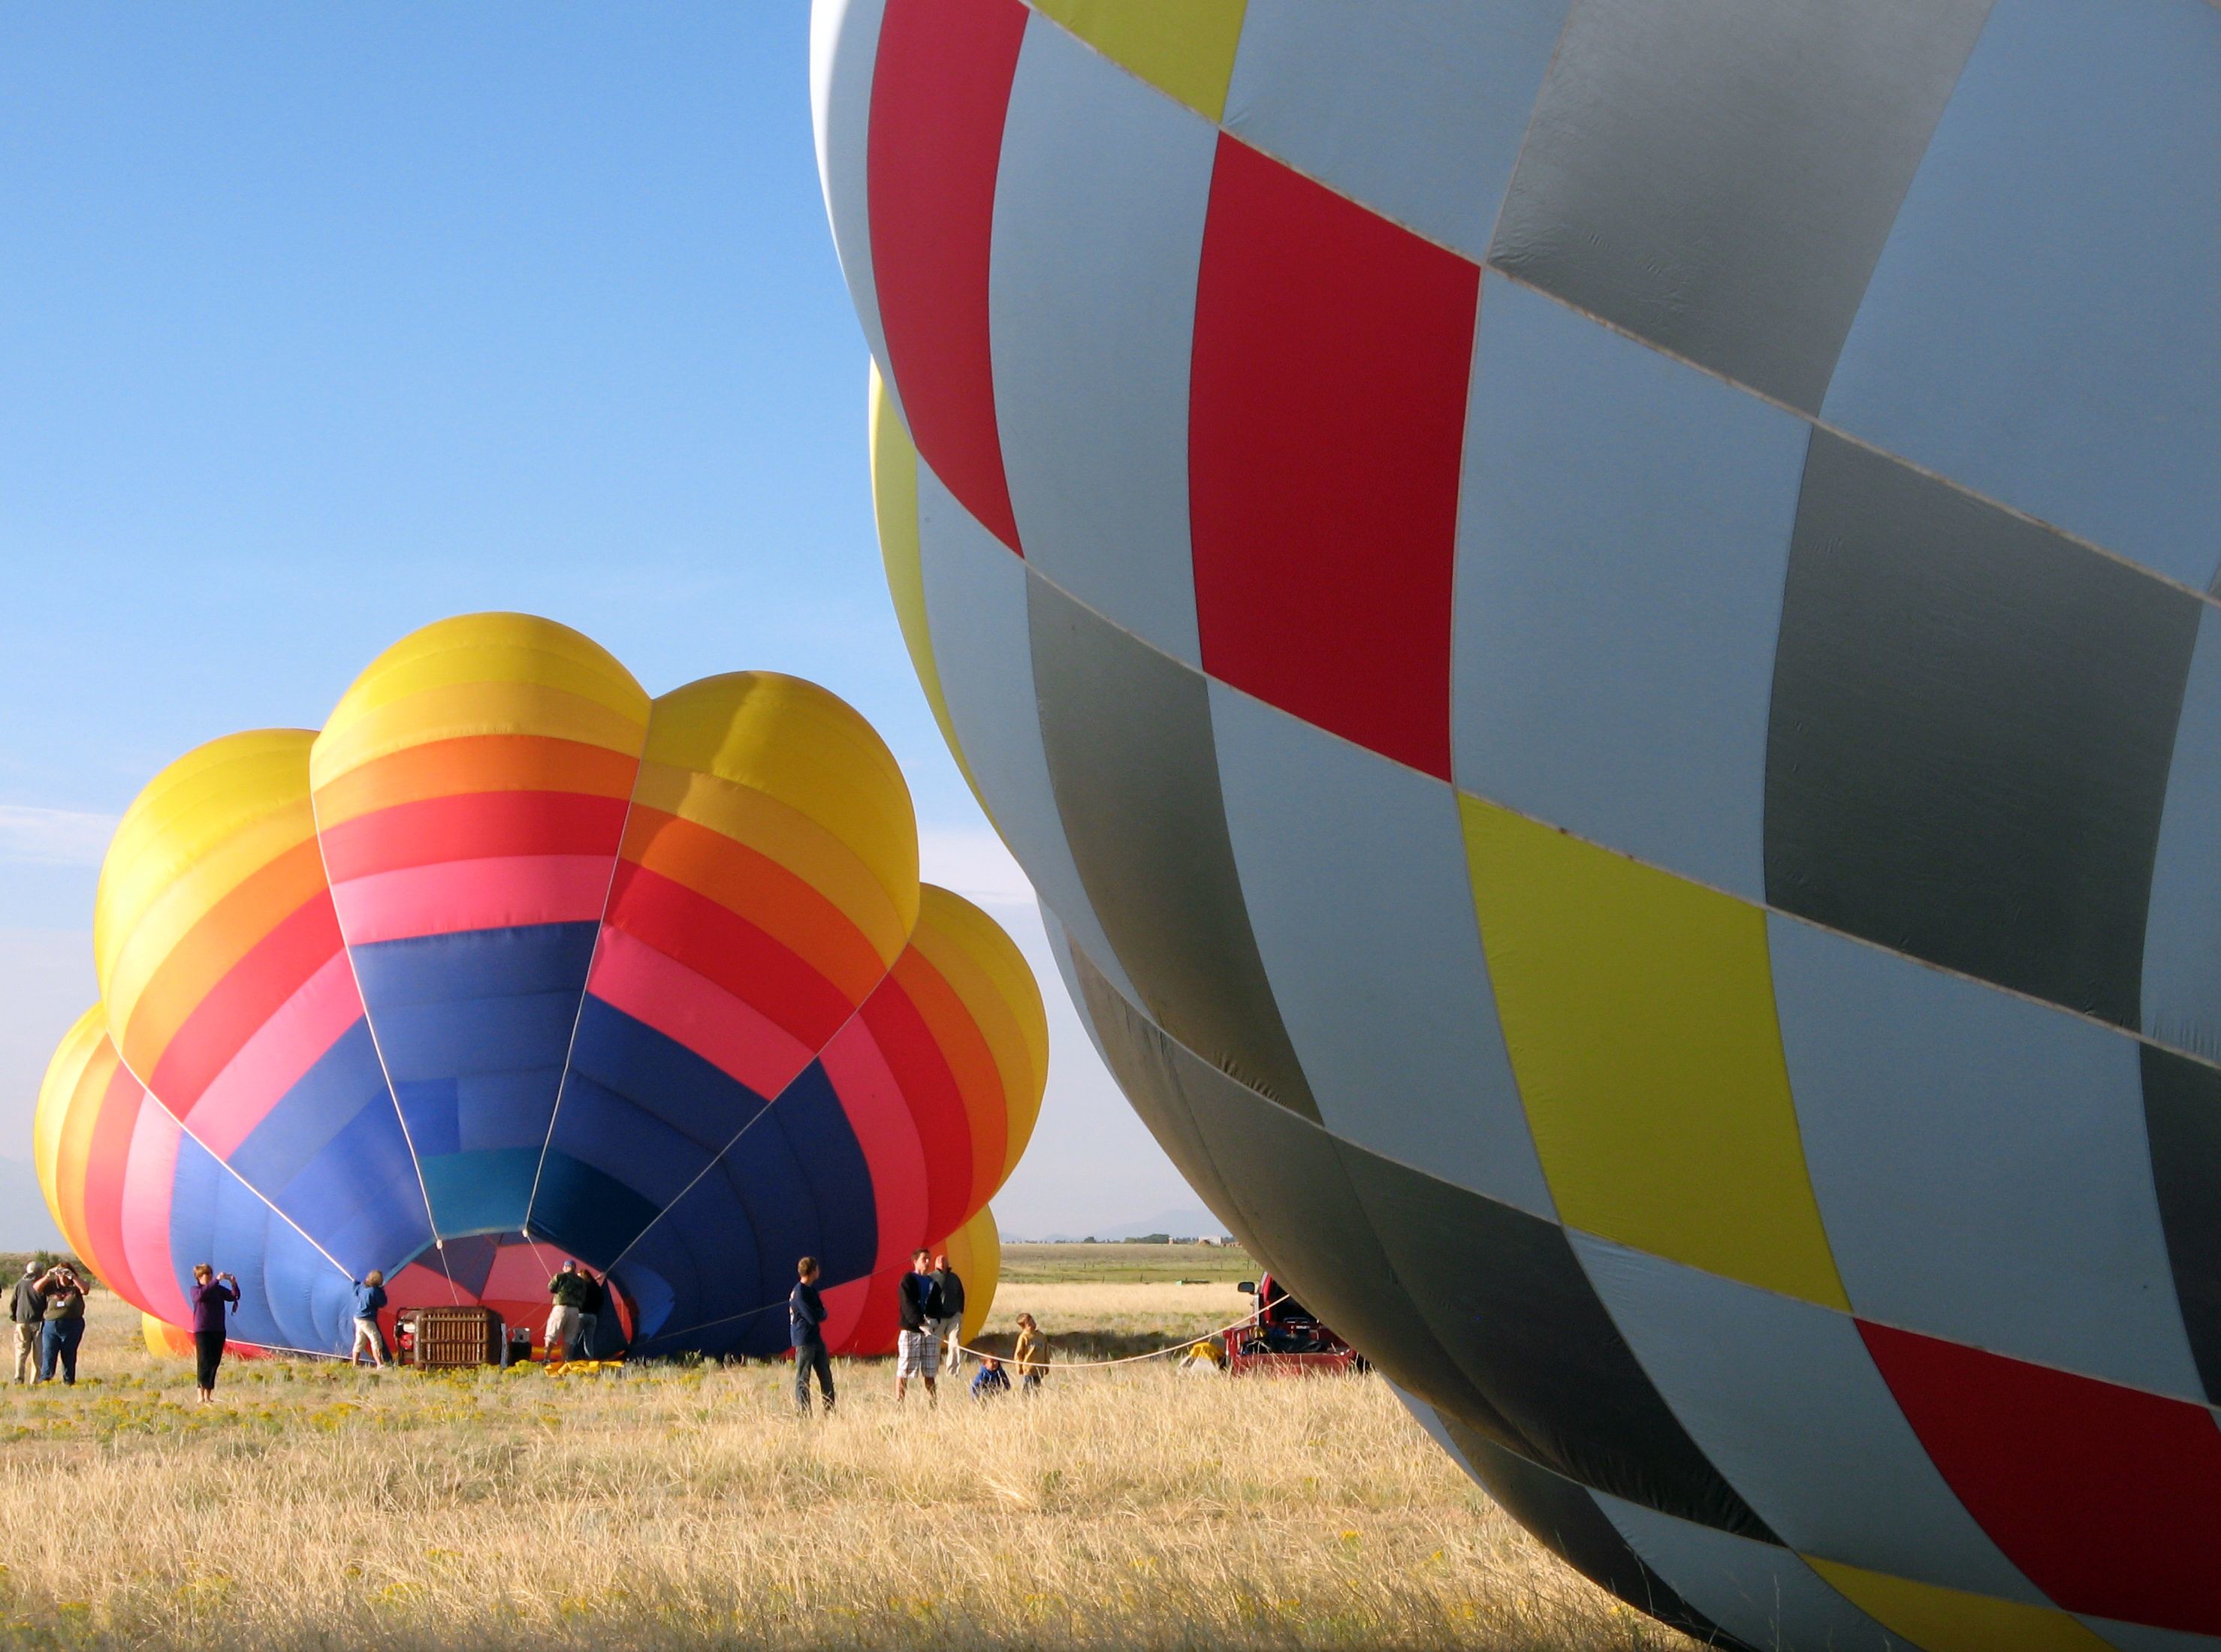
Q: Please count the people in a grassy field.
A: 11